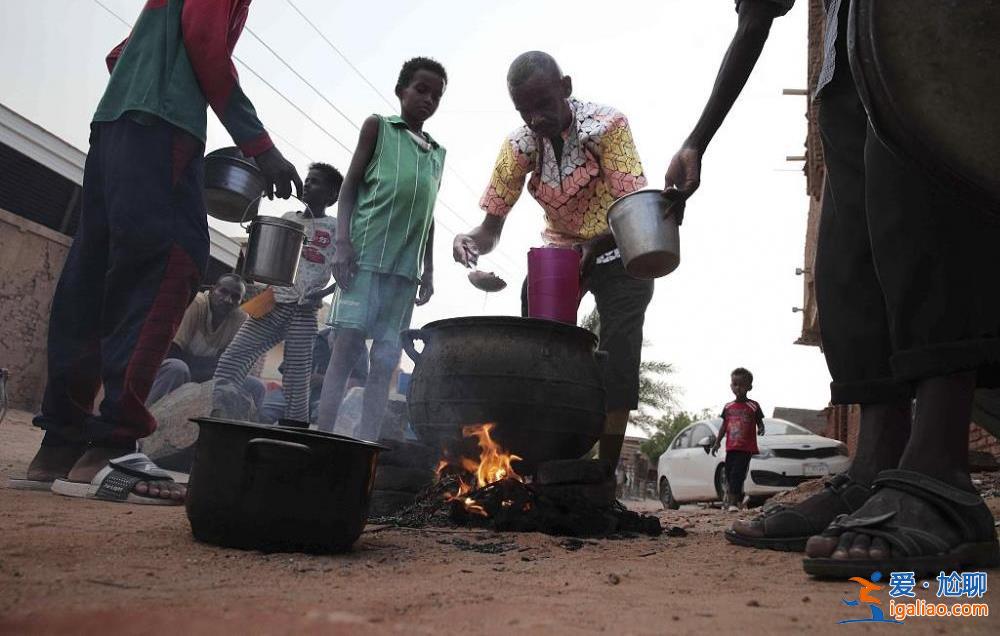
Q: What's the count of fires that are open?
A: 1